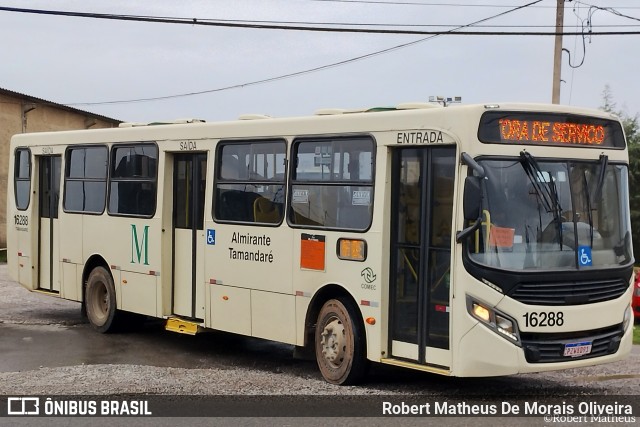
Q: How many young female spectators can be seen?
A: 0